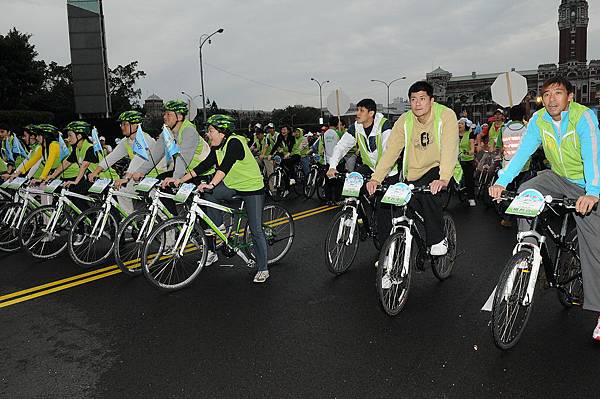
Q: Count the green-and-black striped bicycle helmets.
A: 6